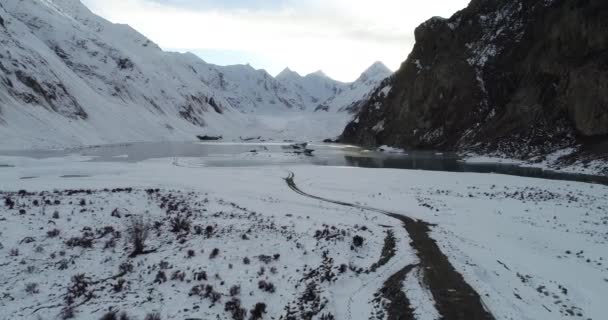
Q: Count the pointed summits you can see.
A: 3